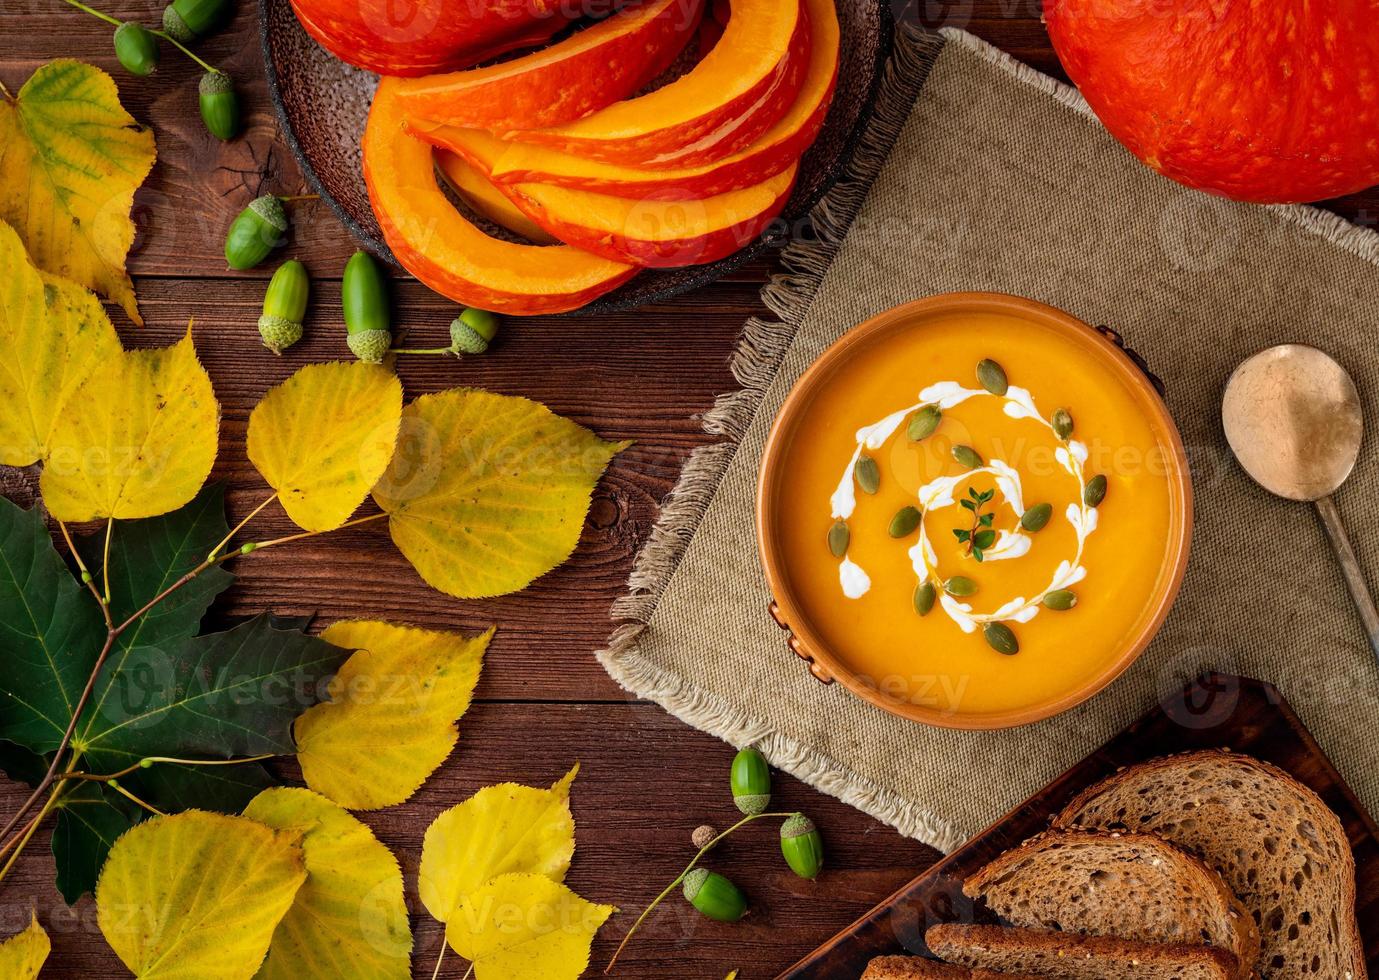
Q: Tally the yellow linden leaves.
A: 11